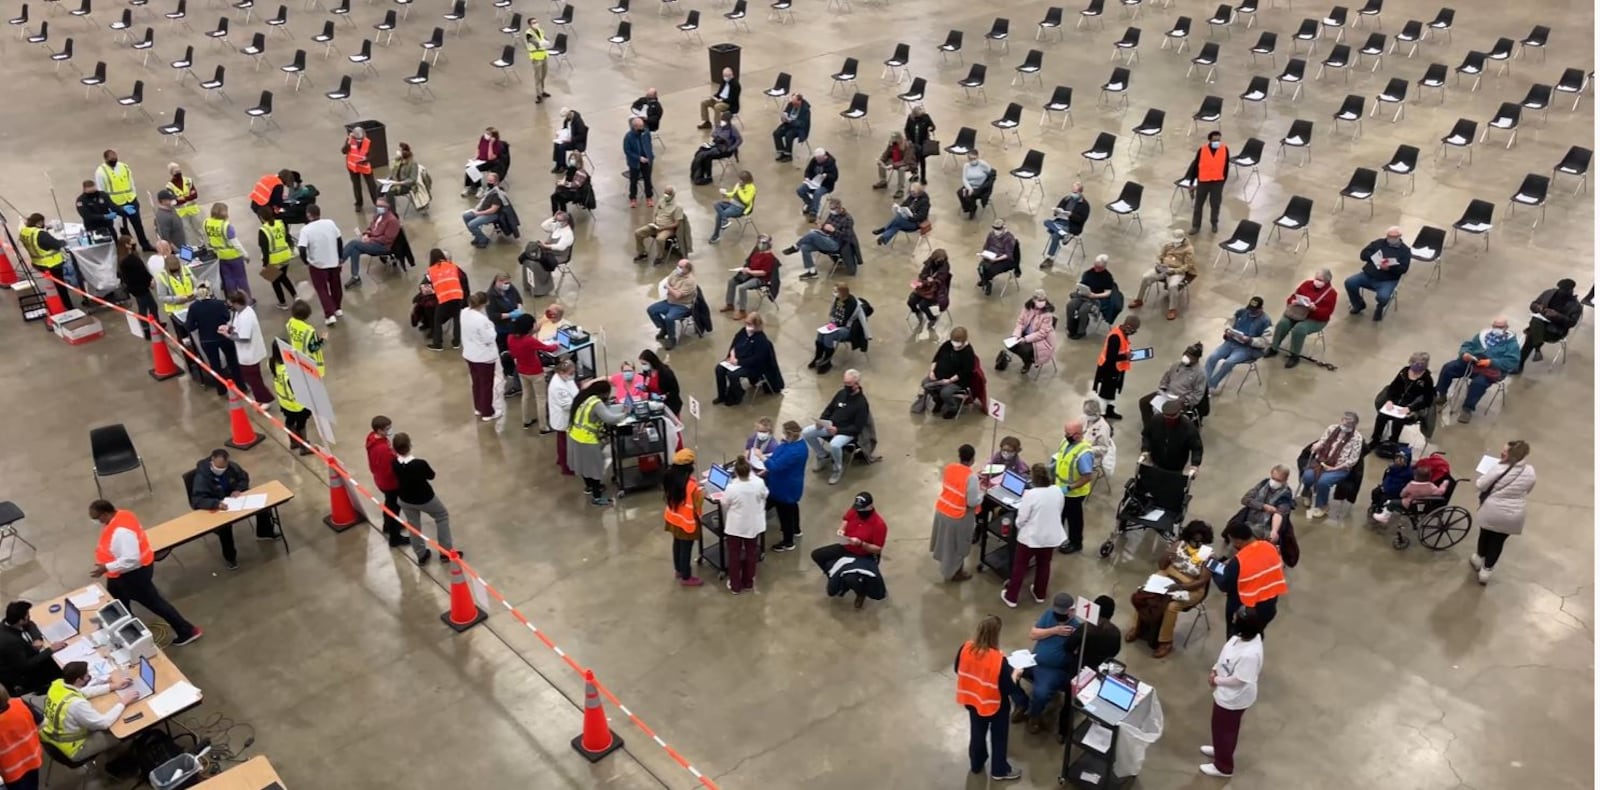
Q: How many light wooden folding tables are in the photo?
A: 3